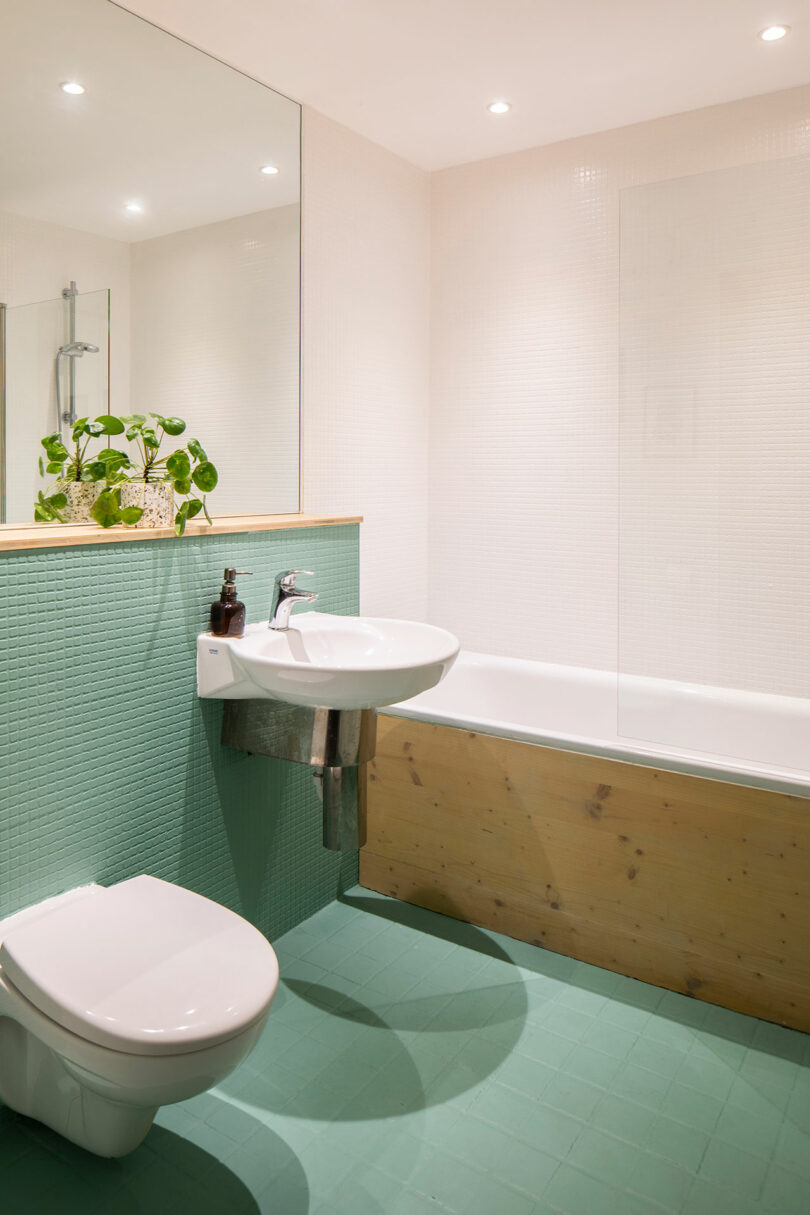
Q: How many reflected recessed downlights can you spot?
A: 3